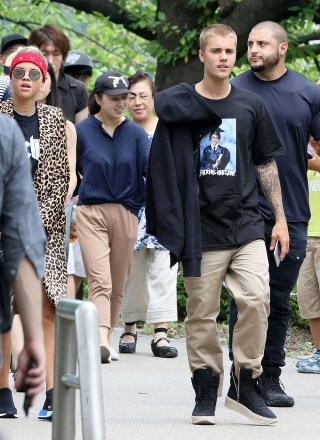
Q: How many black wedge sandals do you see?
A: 2